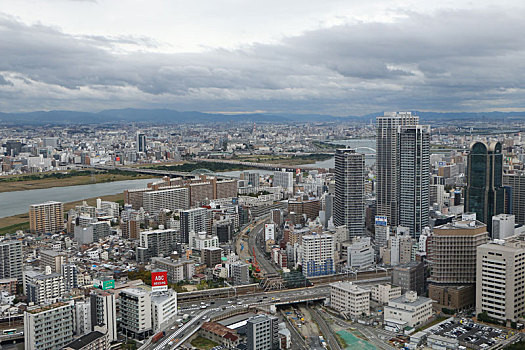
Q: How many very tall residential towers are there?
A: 3